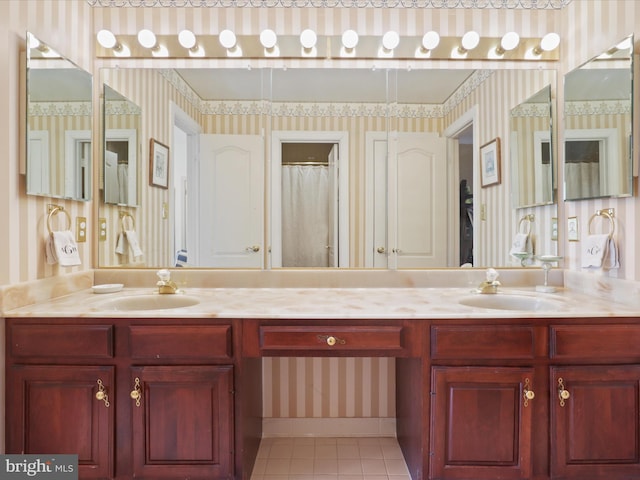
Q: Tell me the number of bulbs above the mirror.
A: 12